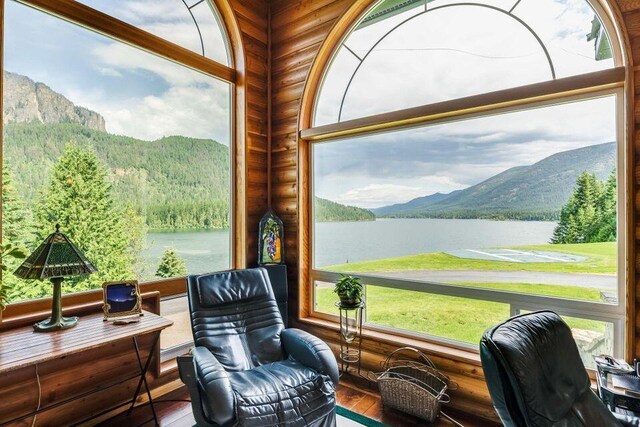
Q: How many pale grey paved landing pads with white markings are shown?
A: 1